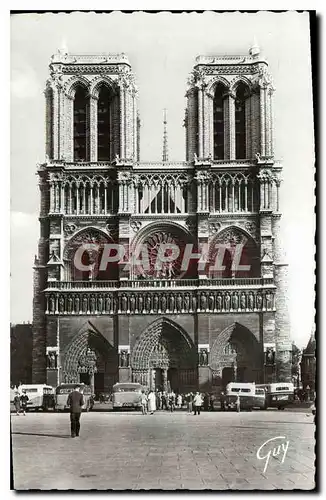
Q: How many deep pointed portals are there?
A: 3